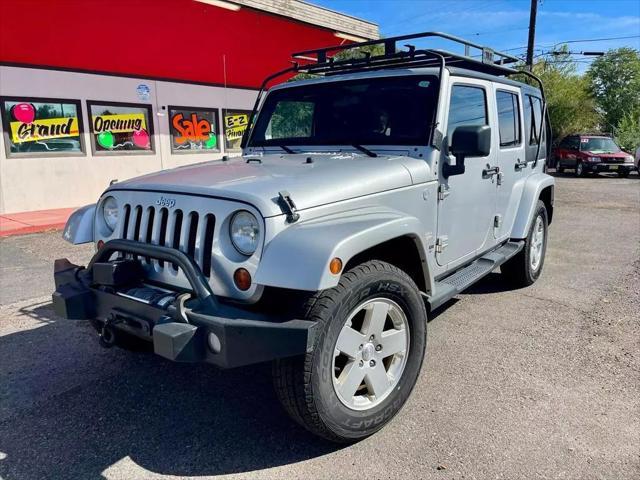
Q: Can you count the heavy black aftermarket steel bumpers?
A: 1